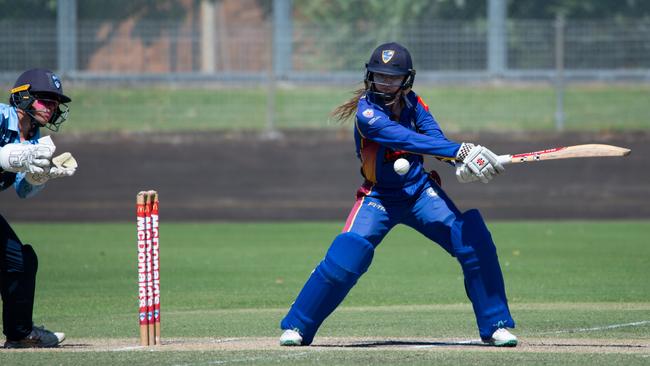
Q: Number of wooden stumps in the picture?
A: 3